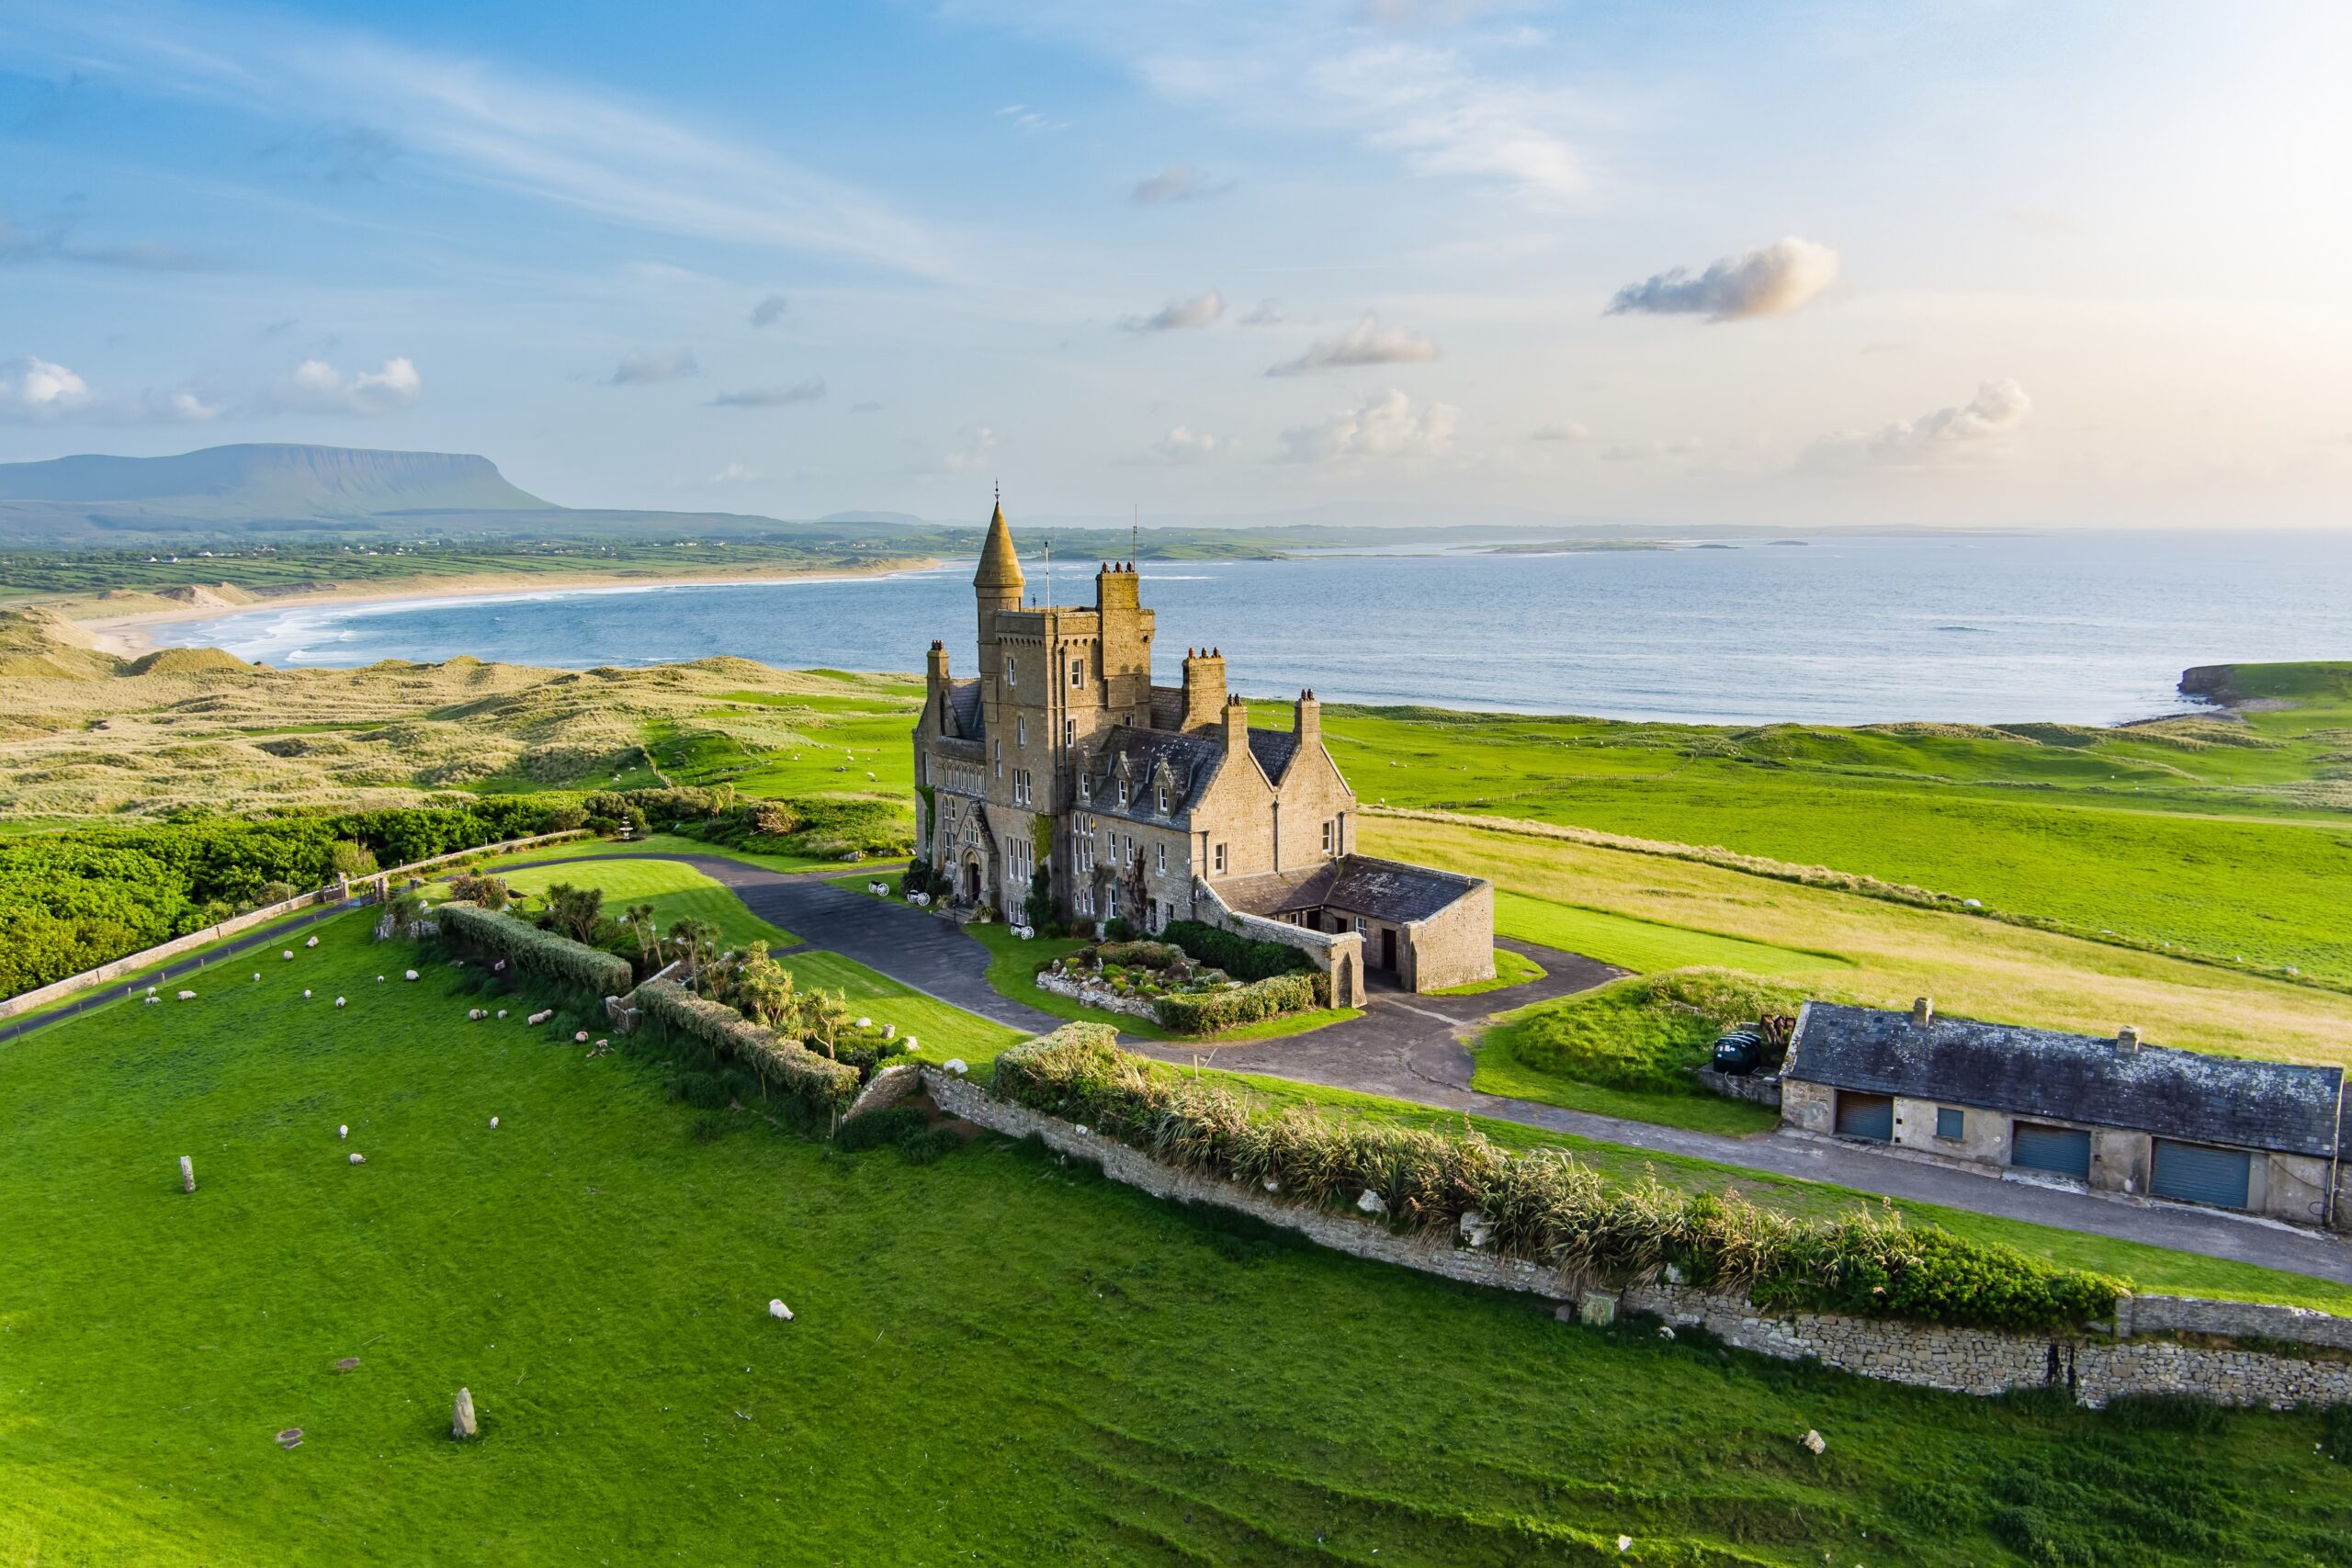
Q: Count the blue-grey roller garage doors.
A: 3